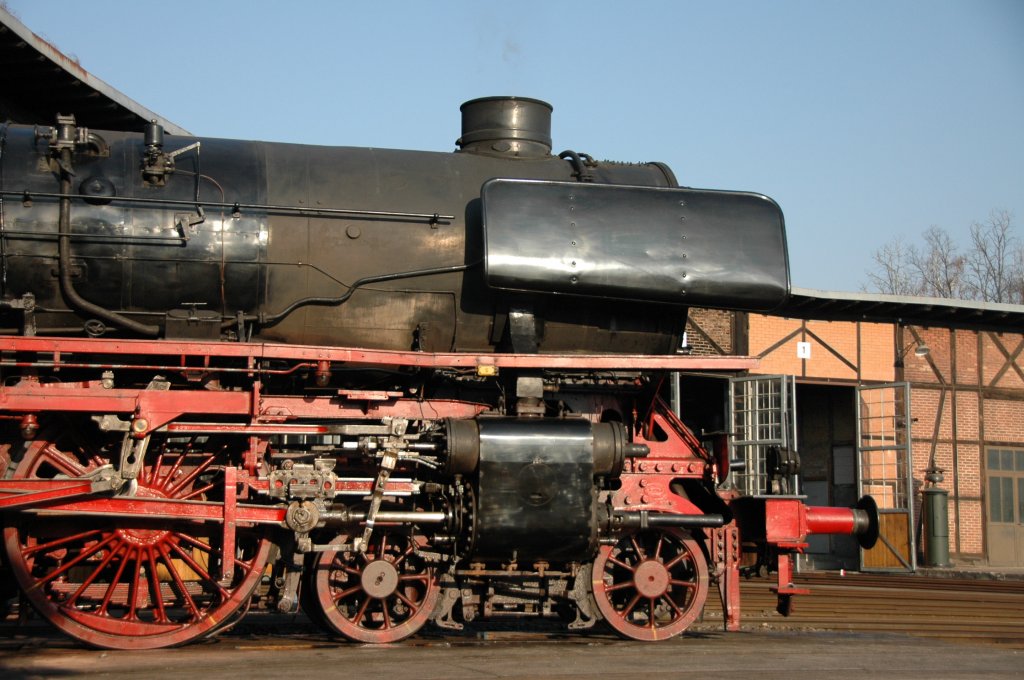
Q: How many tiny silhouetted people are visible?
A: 0